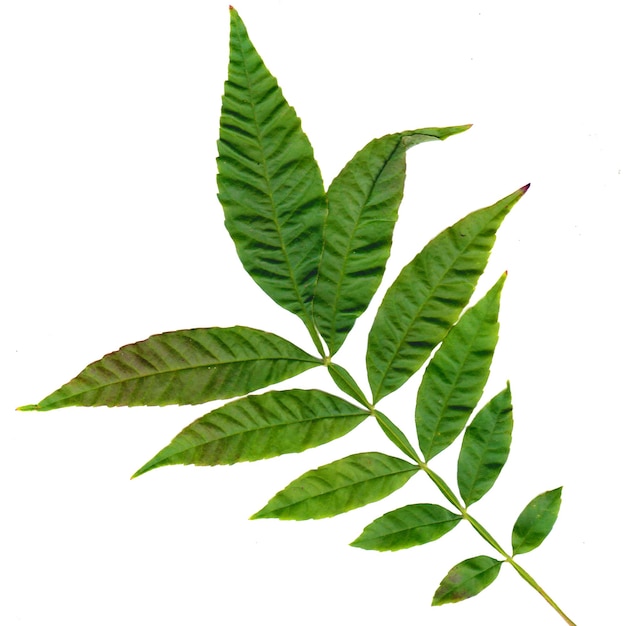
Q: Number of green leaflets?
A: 11